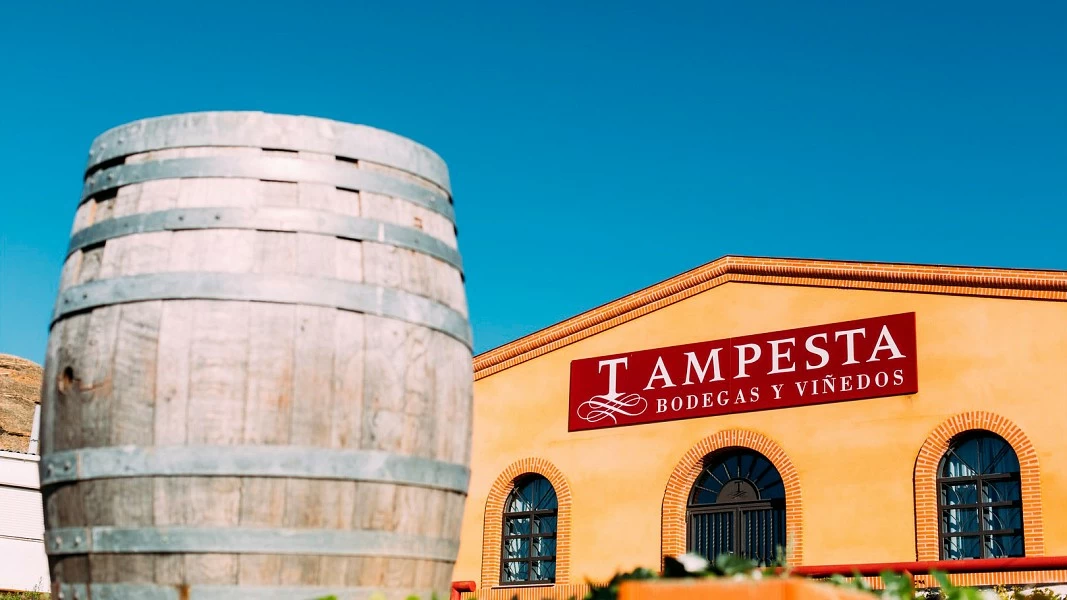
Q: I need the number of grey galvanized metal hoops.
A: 7